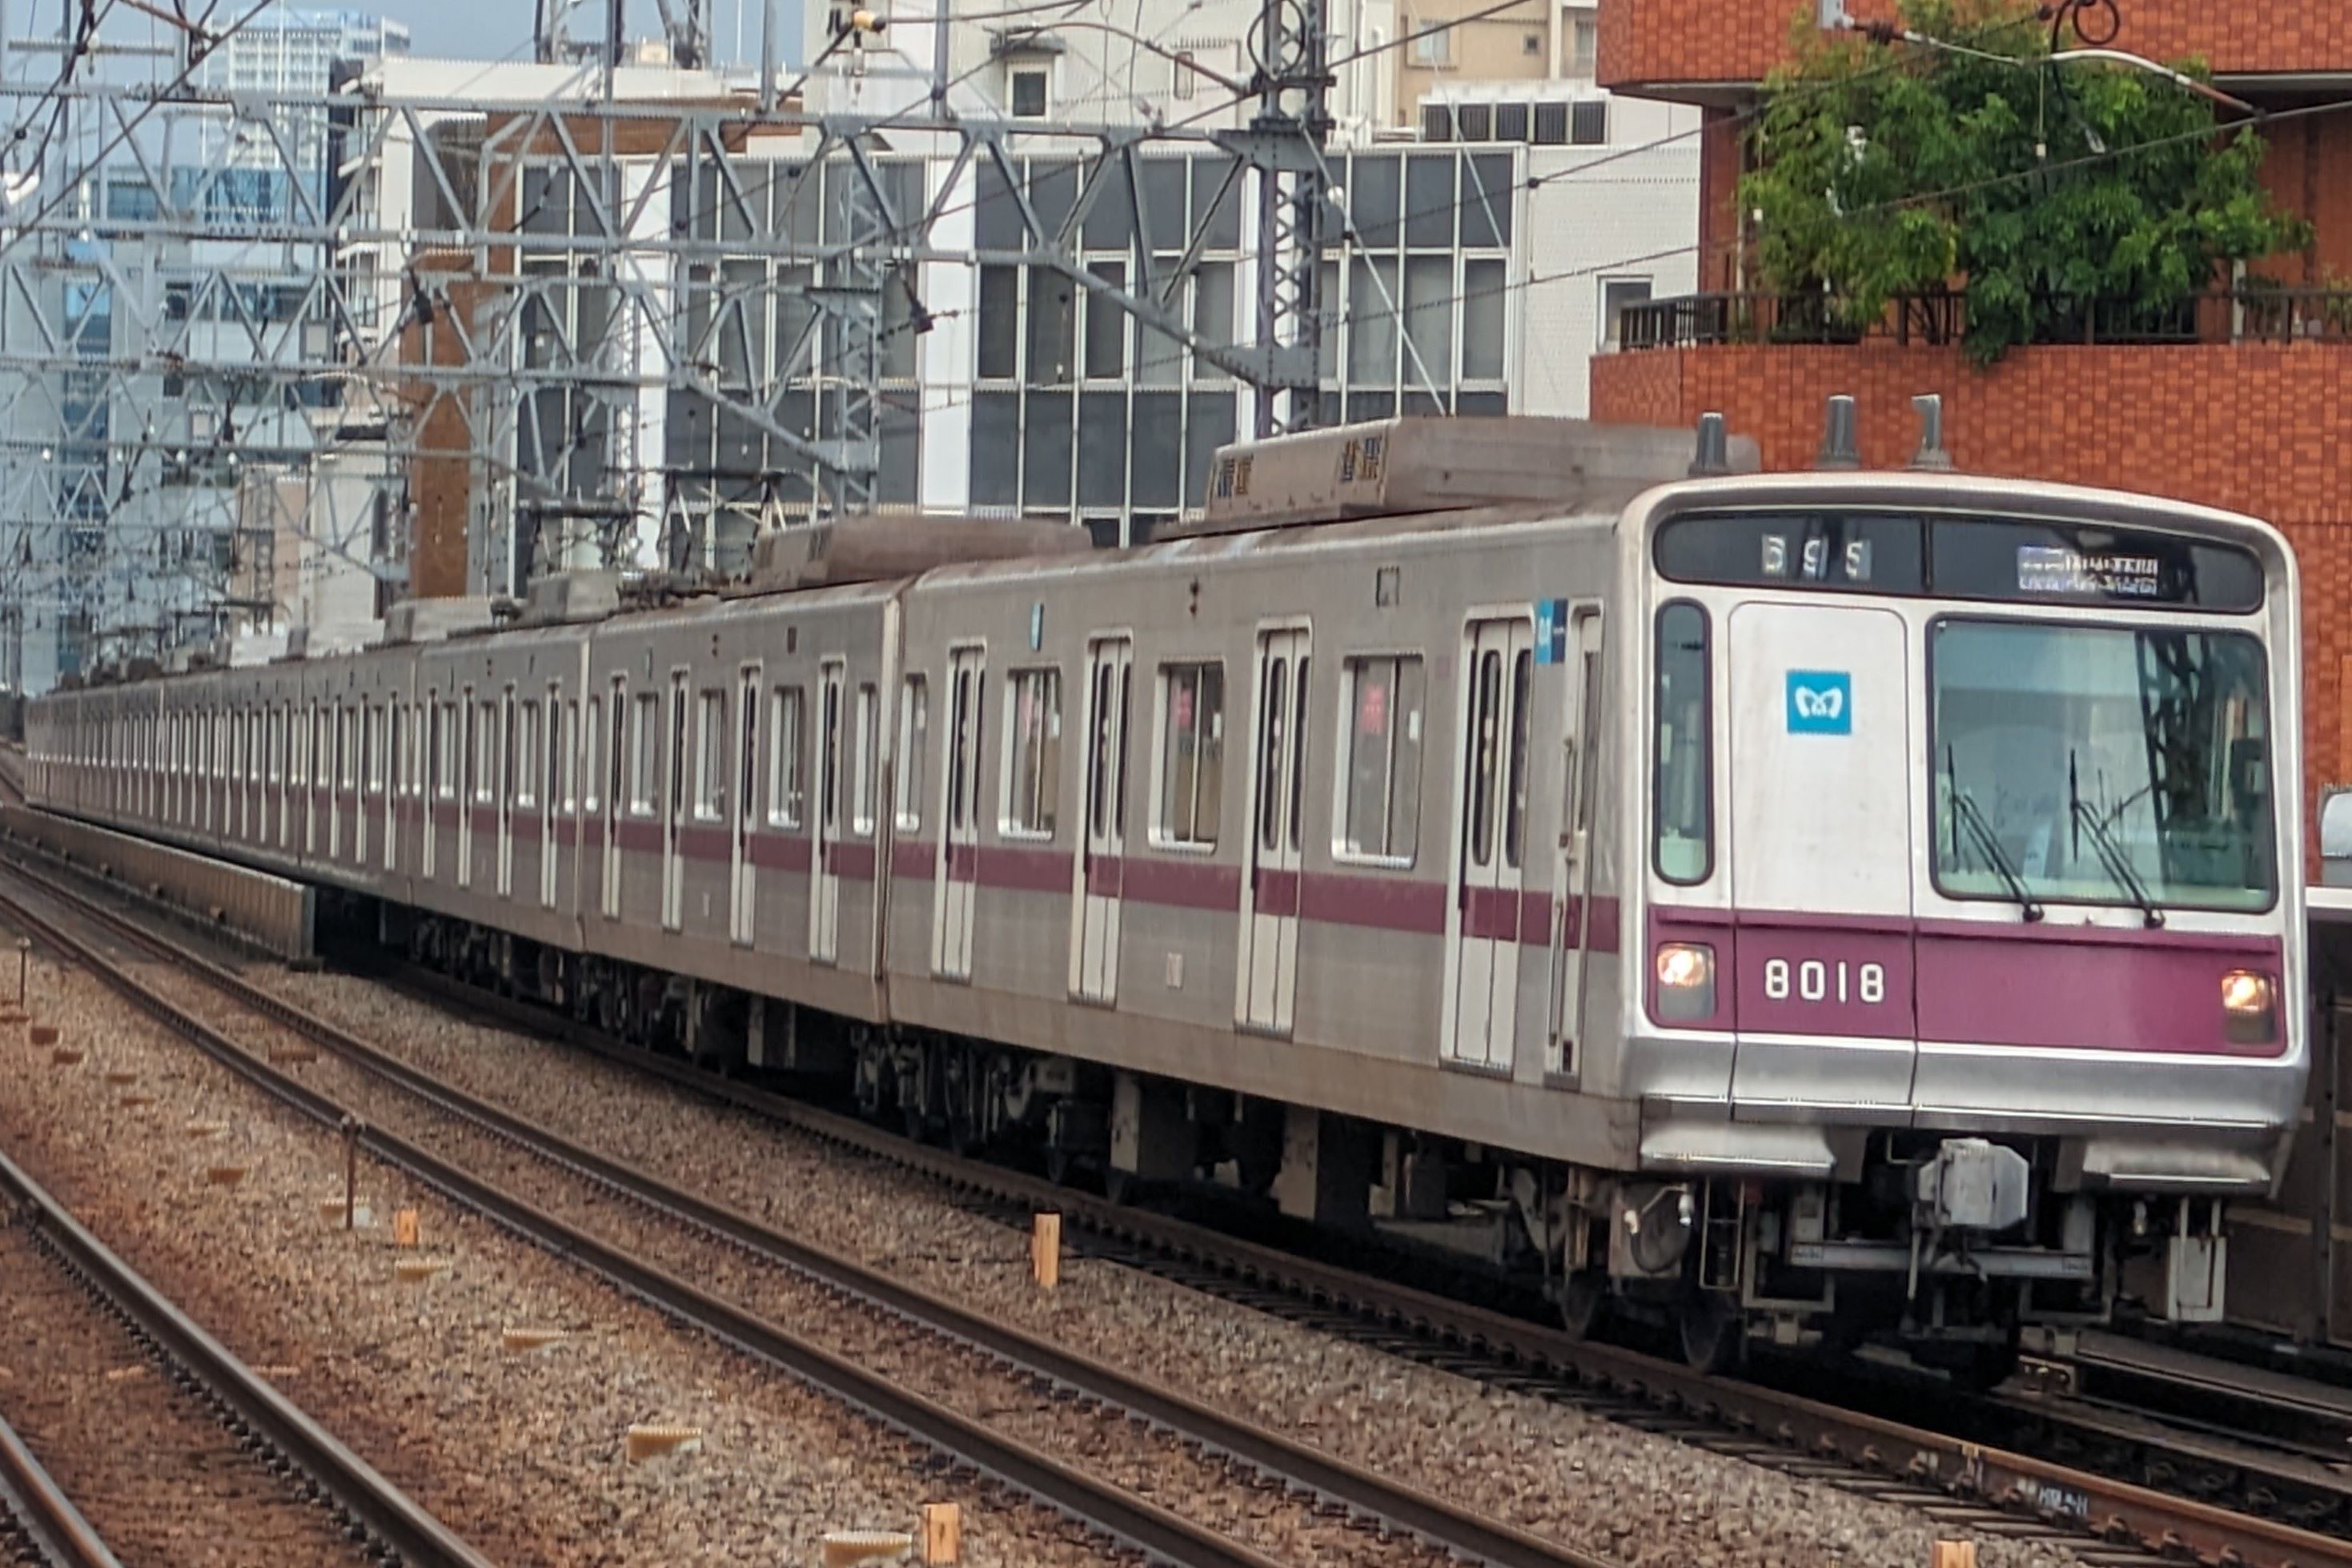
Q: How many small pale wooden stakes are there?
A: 4